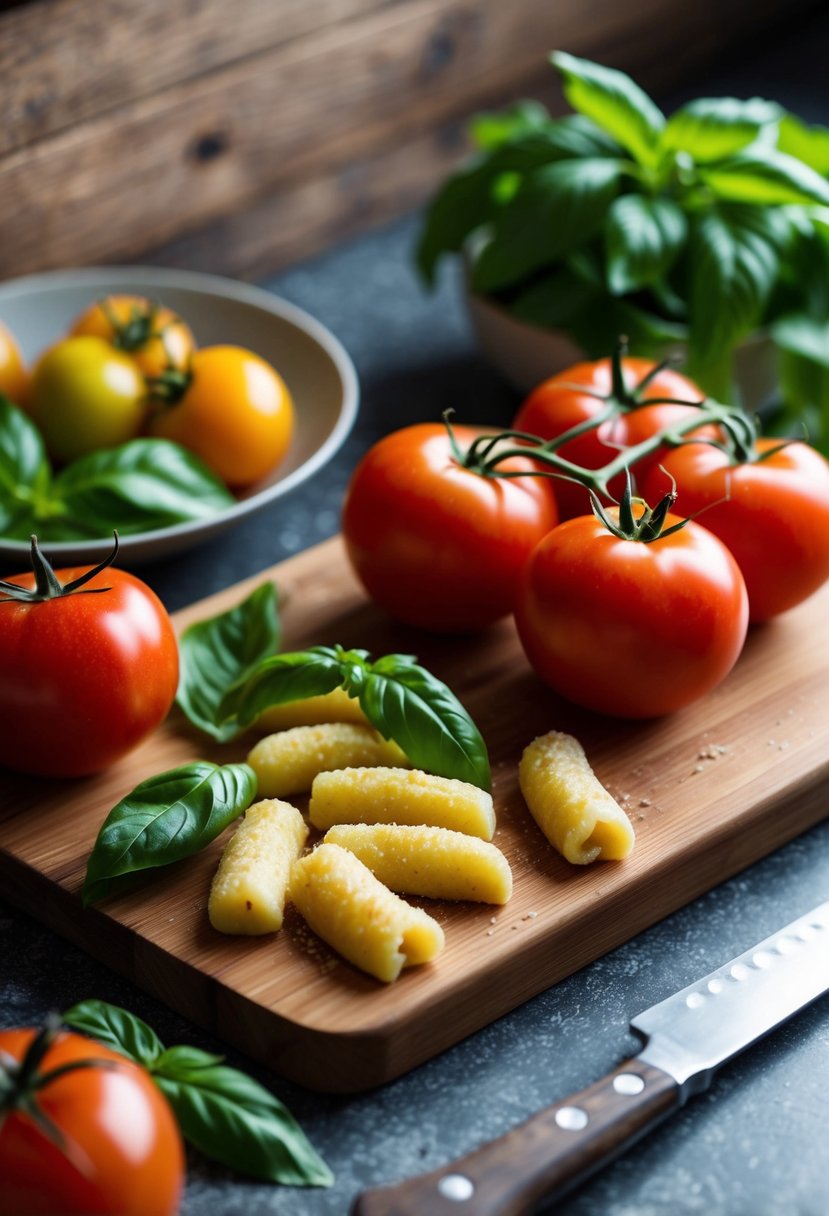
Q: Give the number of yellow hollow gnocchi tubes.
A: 7